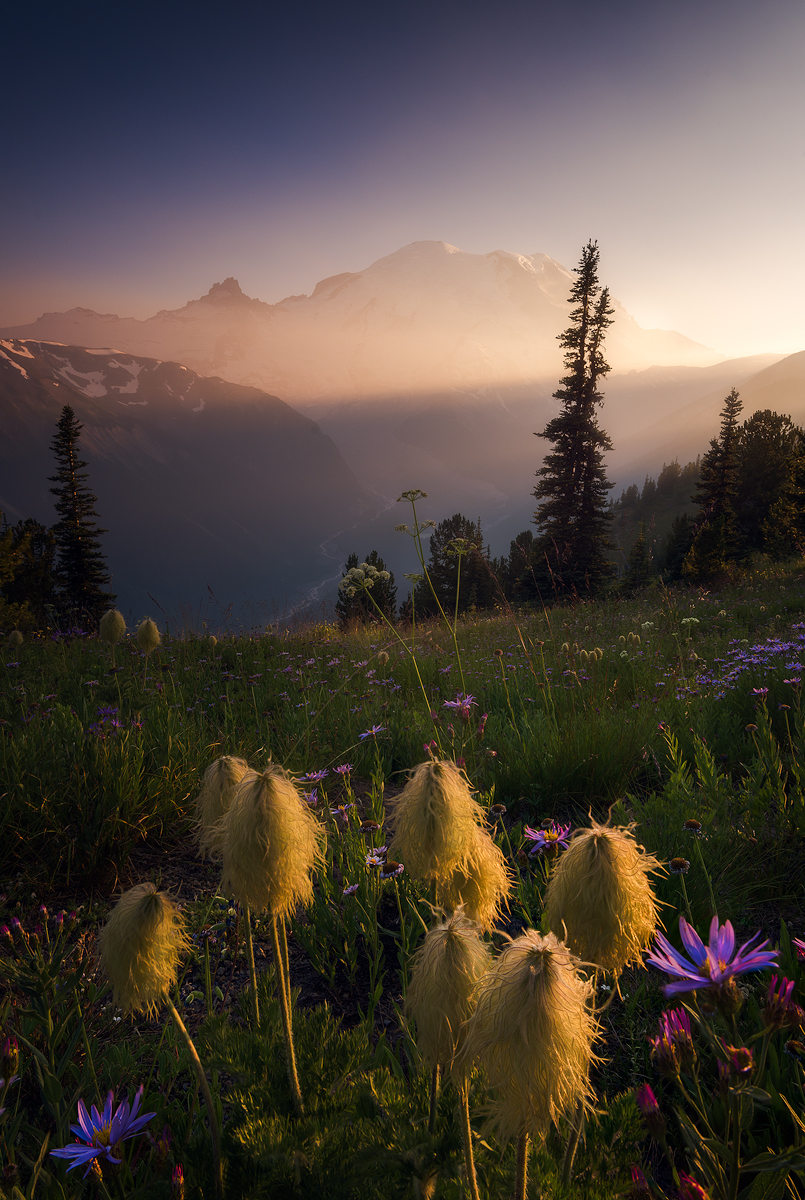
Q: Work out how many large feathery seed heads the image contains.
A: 8